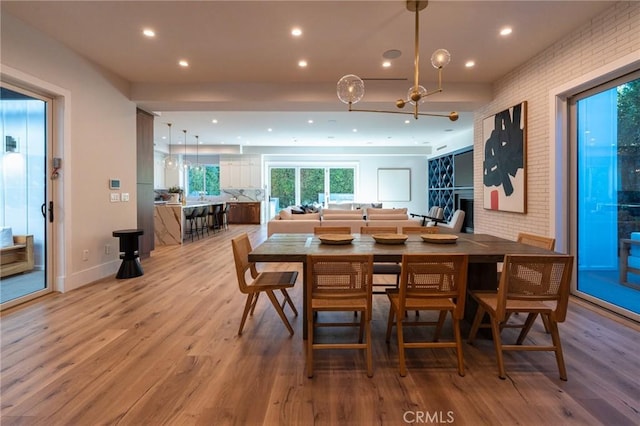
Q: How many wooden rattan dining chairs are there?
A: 8